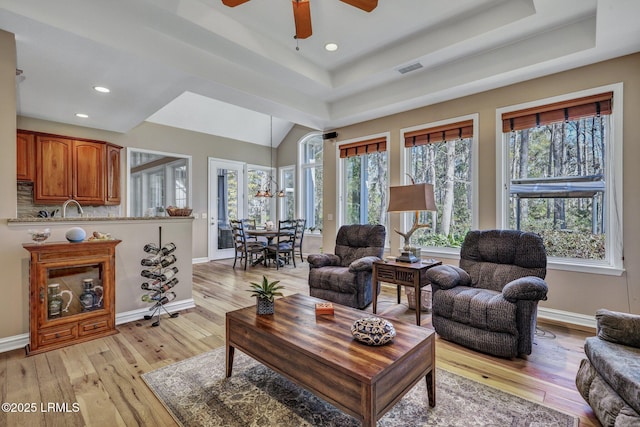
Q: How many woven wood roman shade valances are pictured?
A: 3